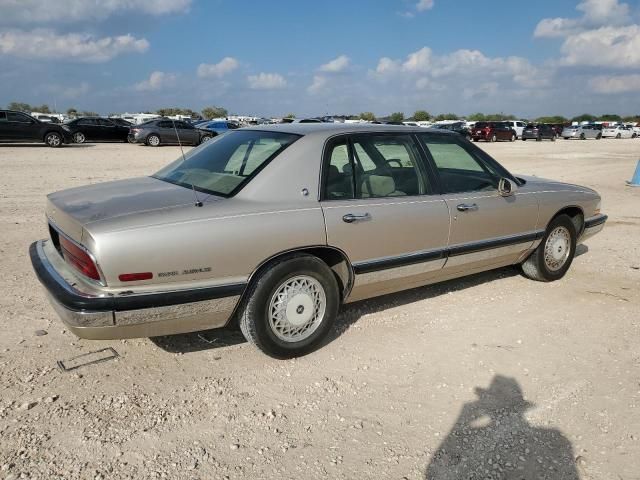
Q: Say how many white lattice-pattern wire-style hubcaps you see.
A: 2